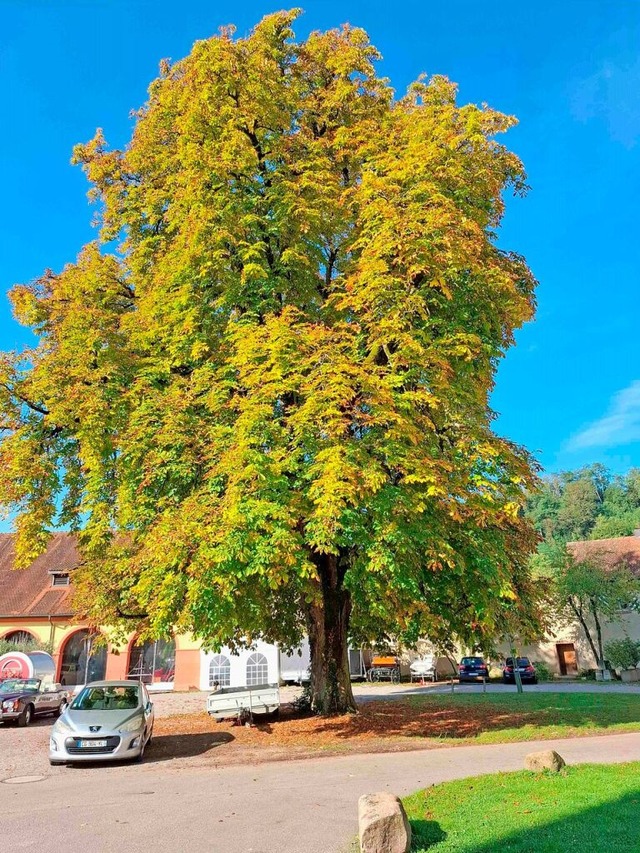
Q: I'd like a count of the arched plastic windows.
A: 2